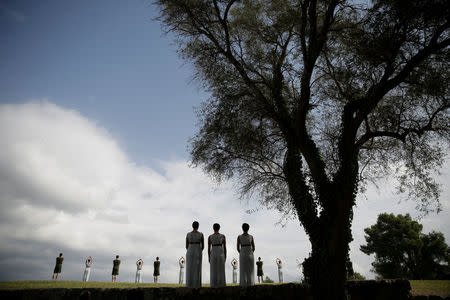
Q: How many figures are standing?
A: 12